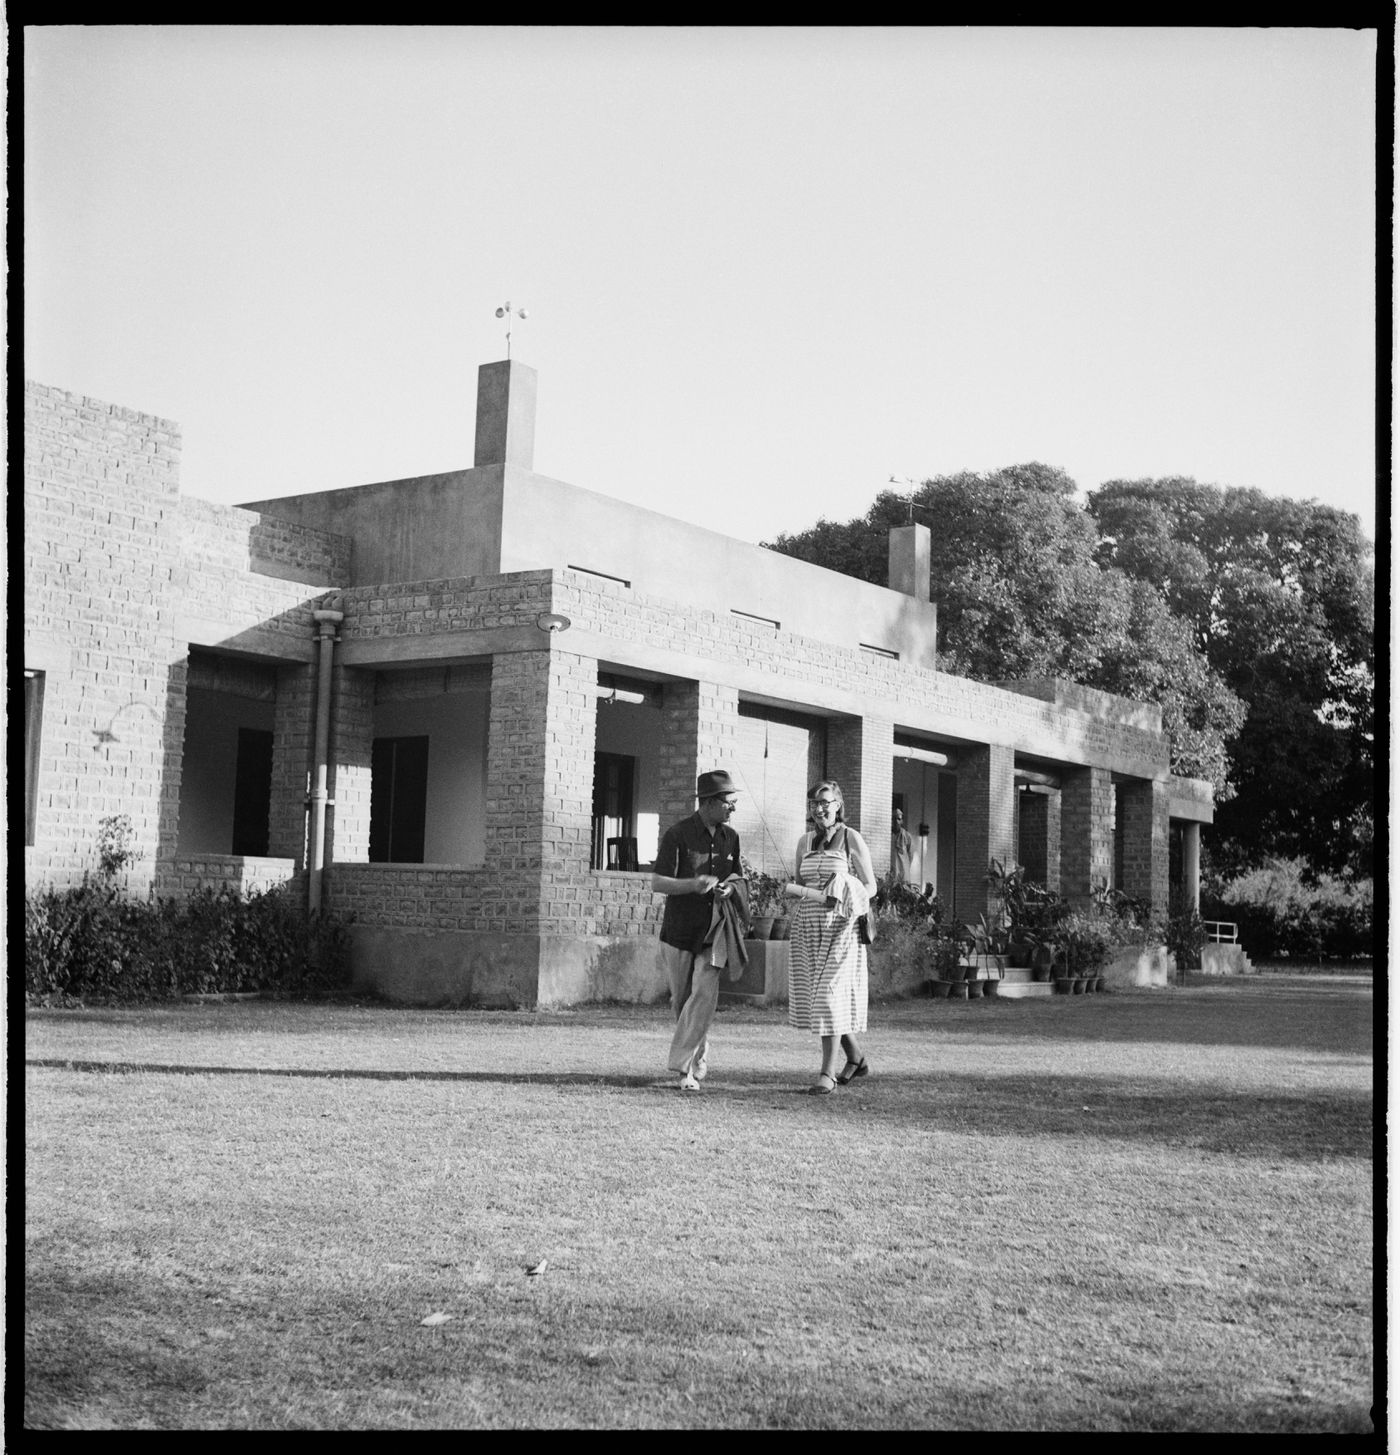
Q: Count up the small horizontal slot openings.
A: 3